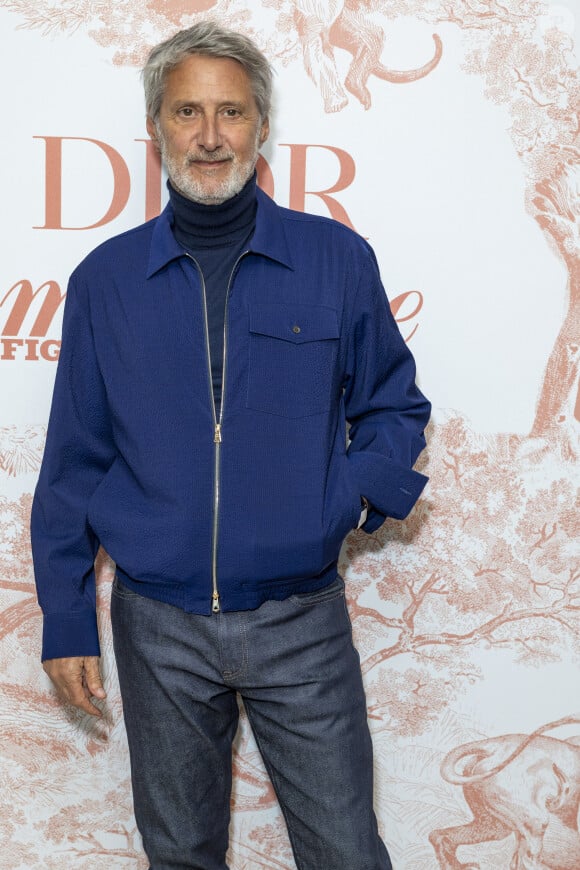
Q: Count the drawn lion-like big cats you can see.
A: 2